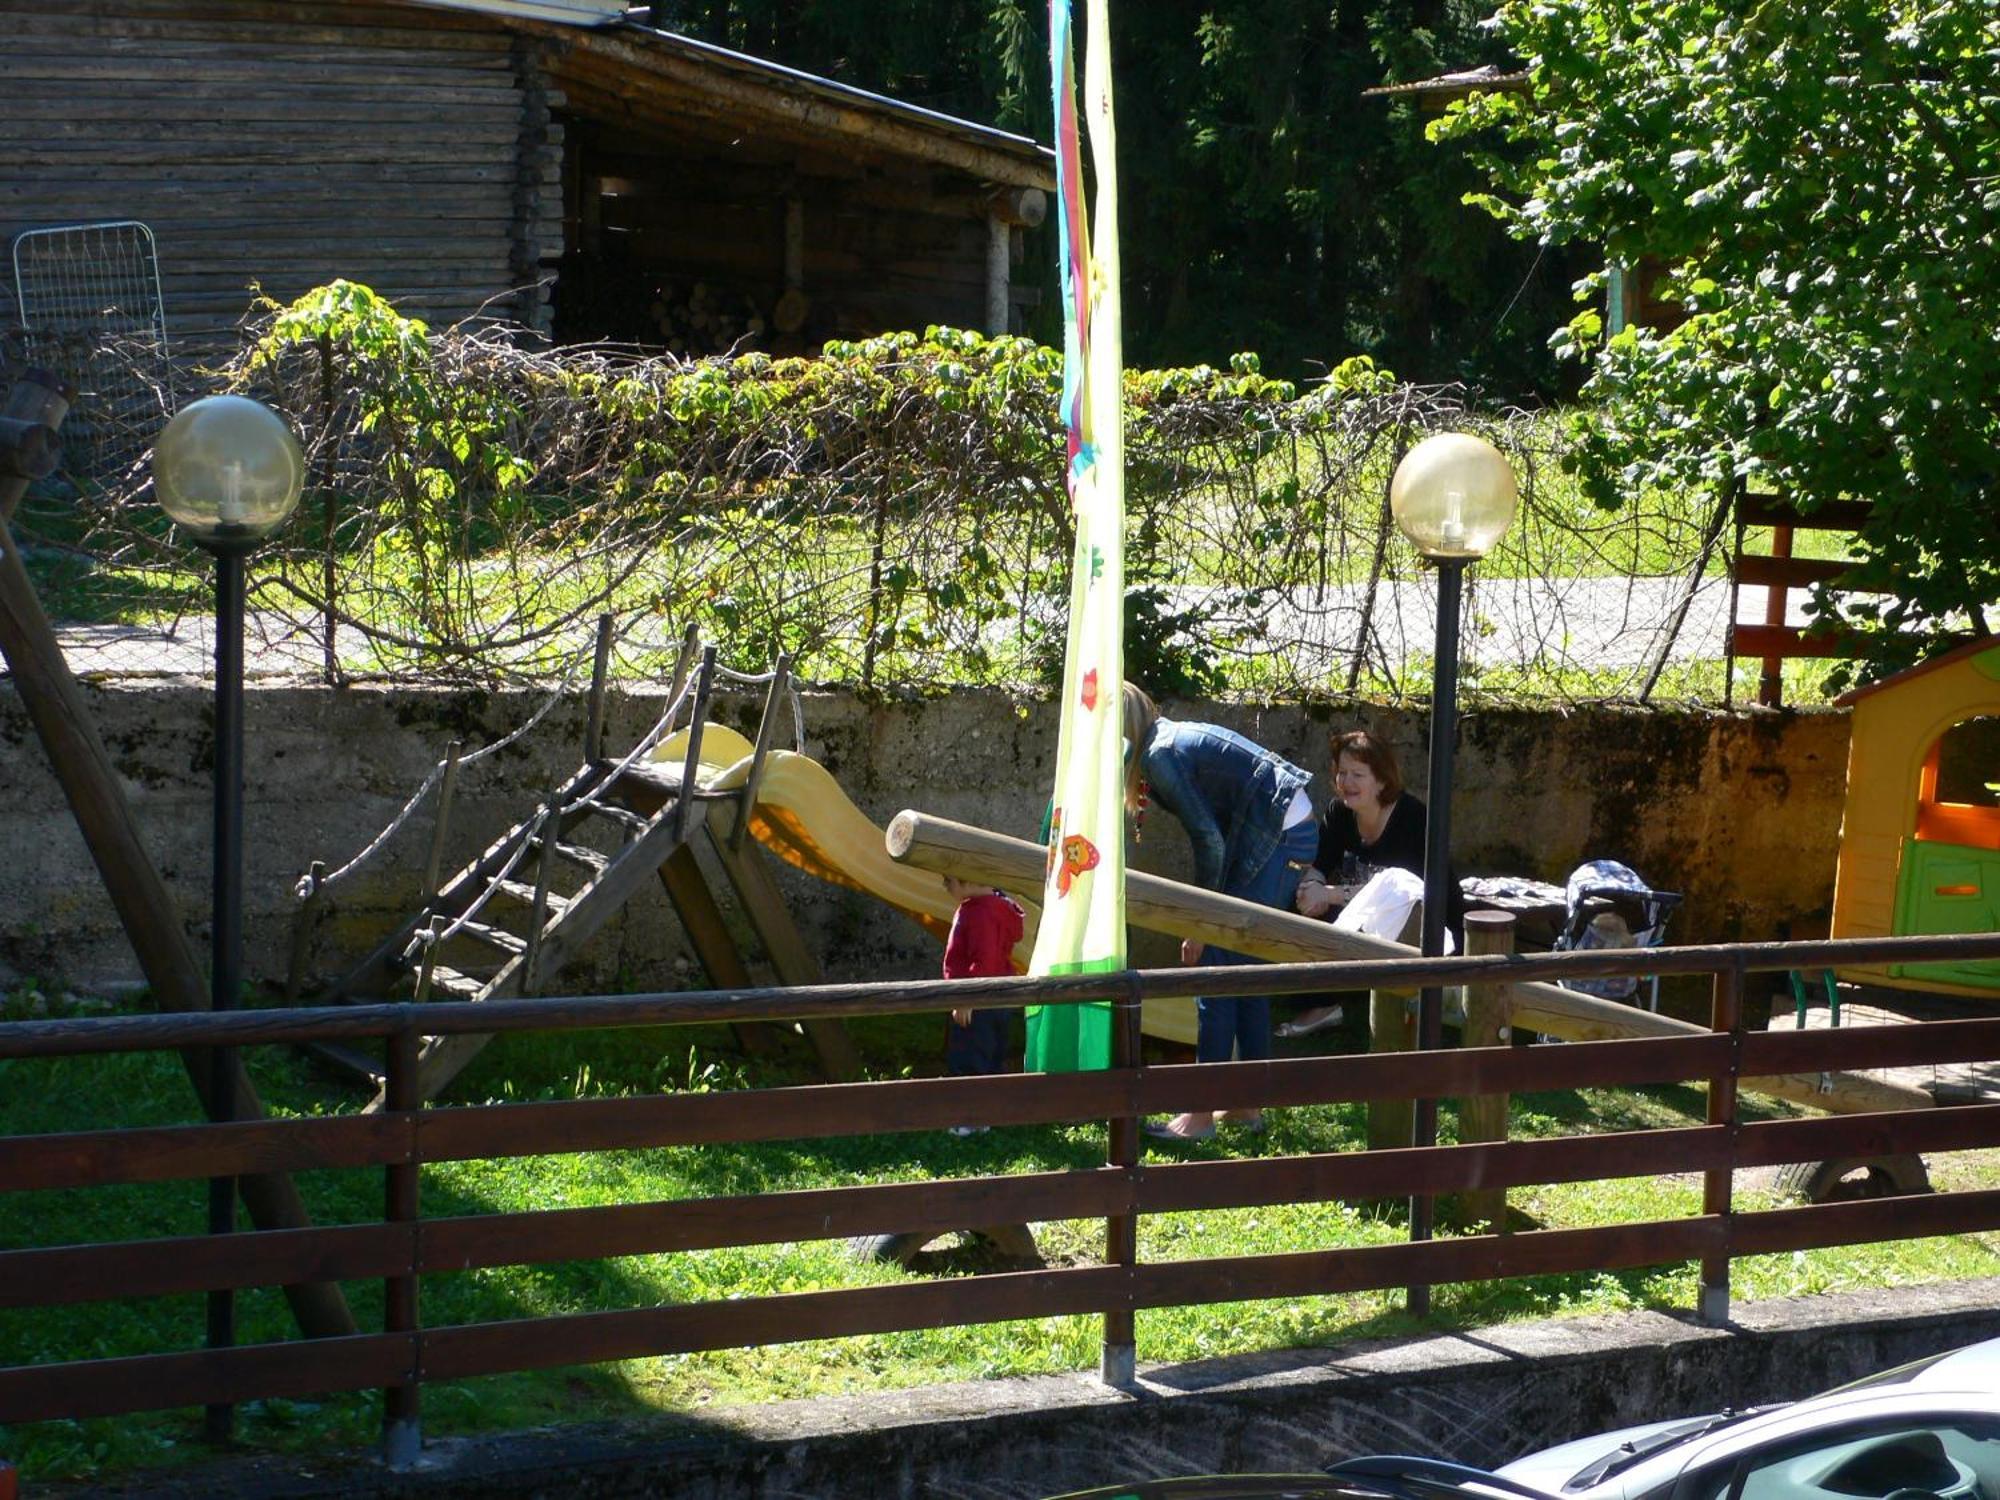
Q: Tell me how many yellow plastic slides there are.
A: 1